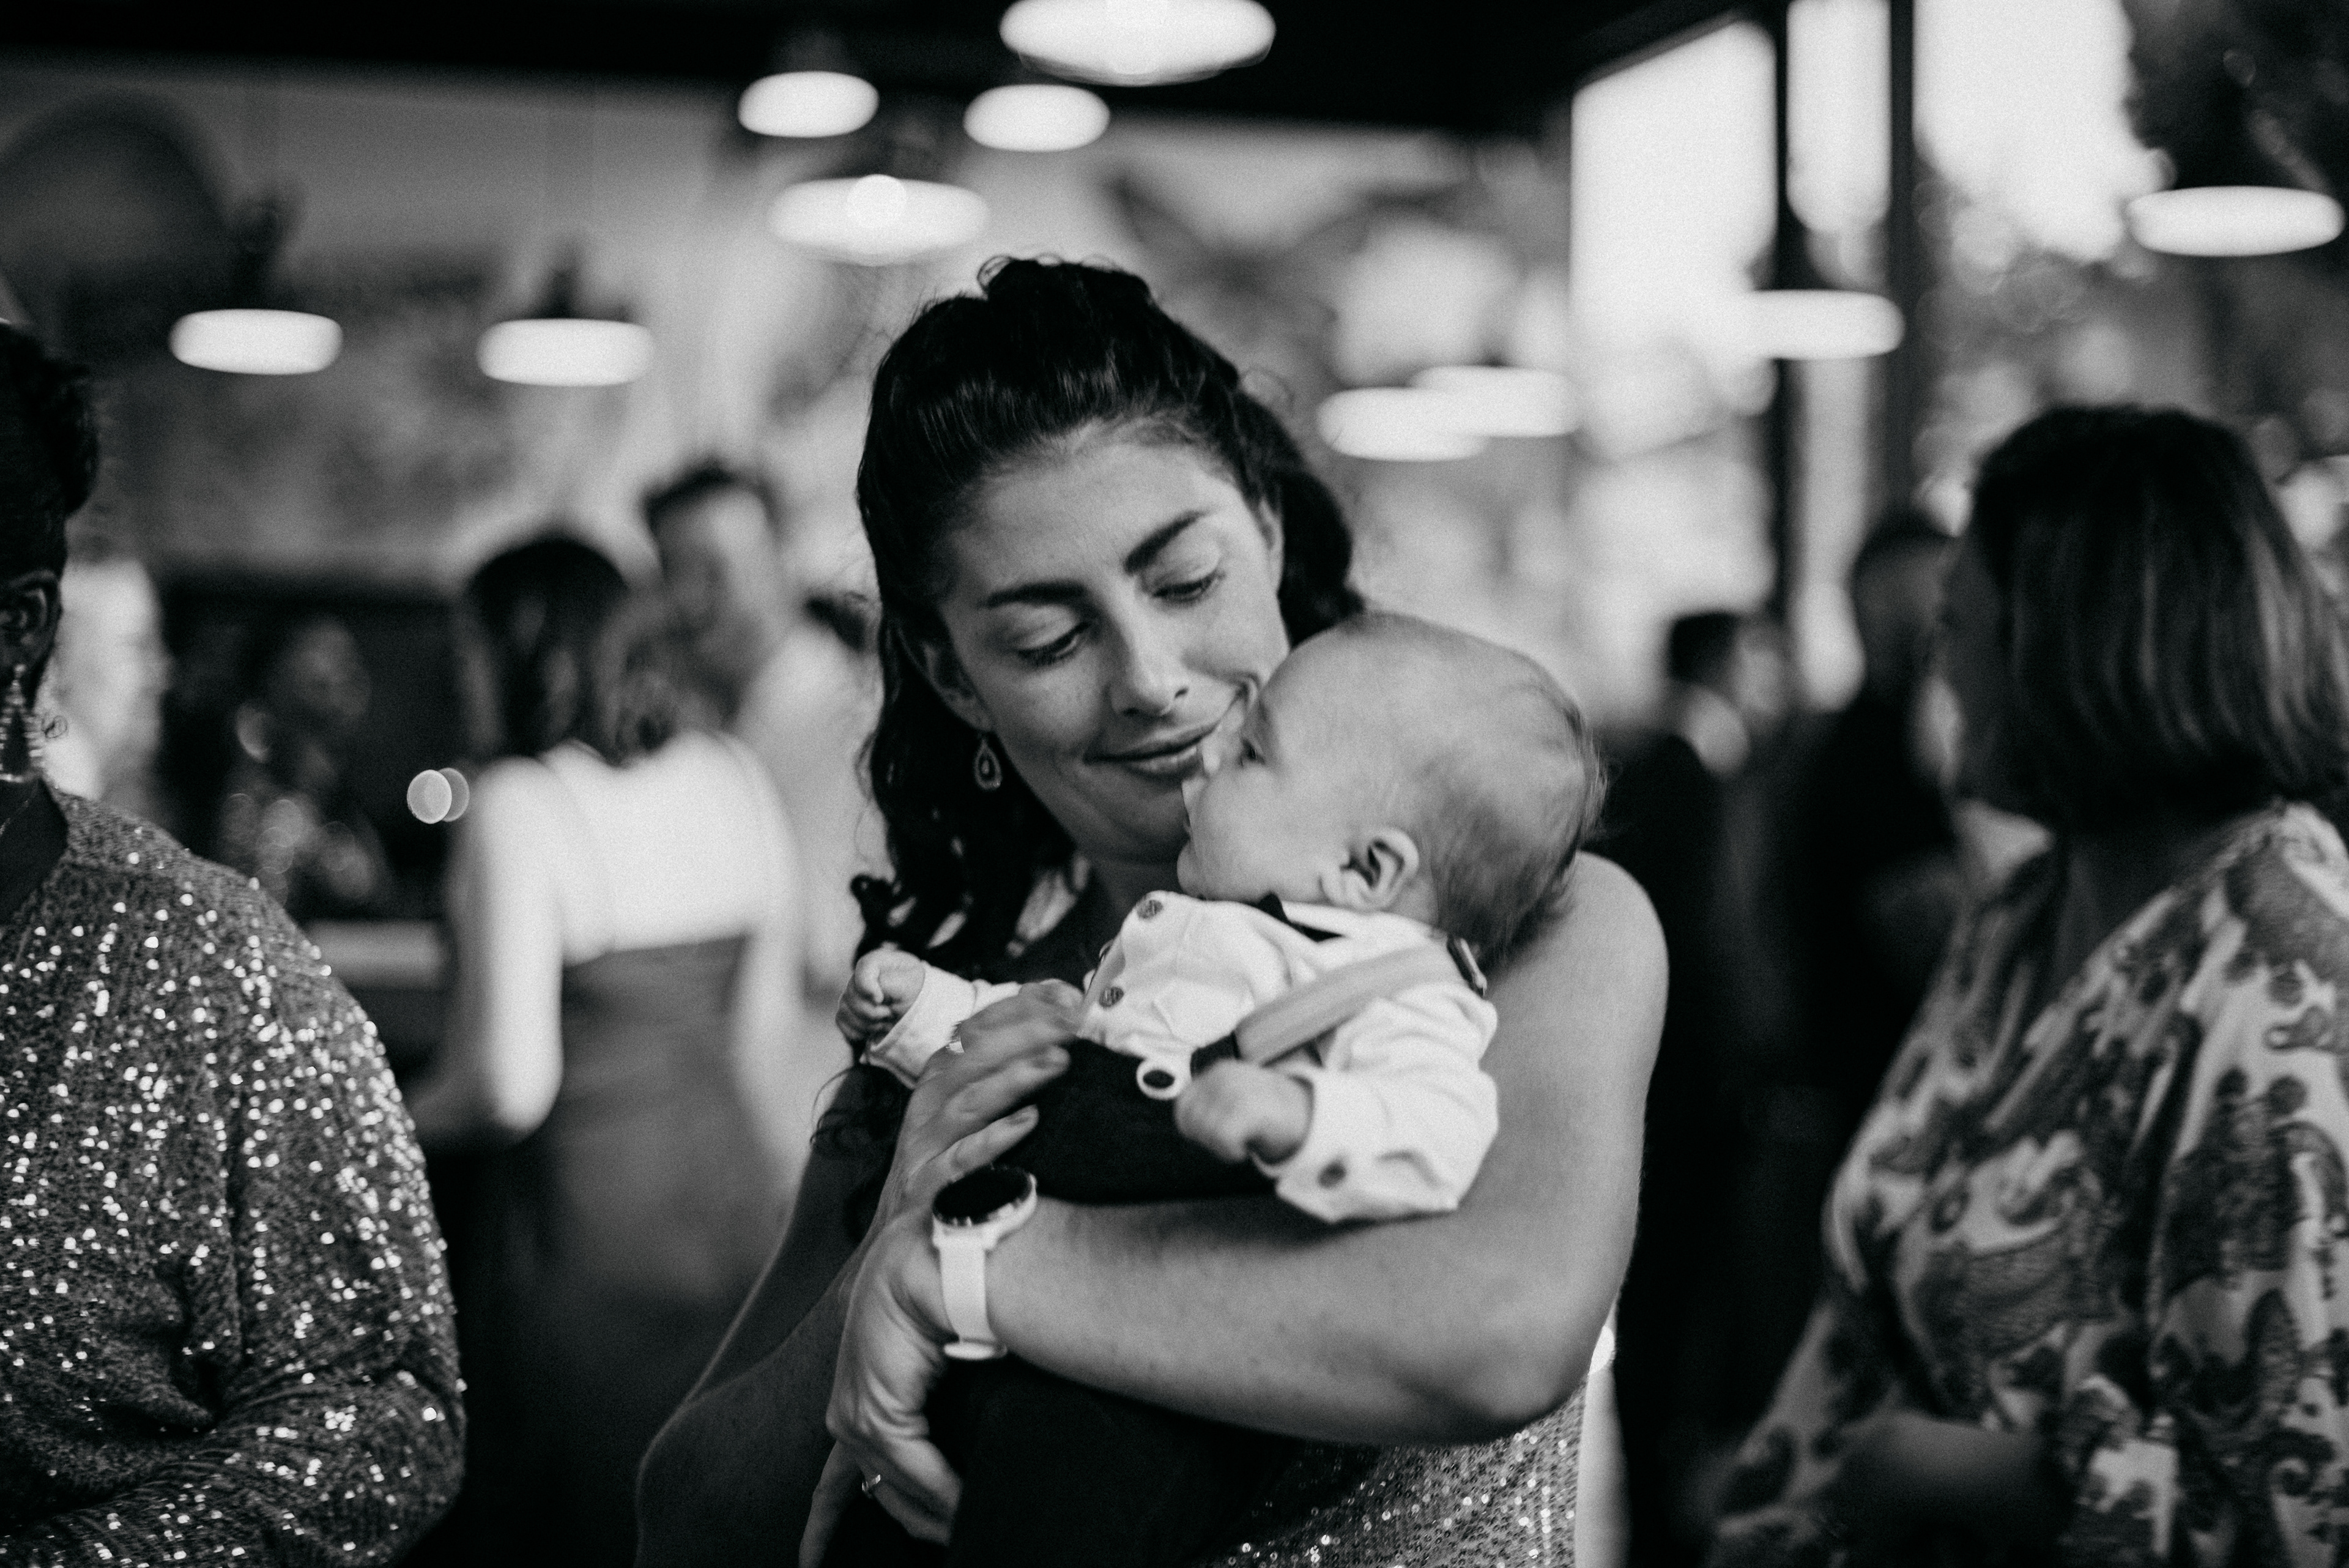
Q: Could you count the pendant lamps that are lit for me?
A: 10